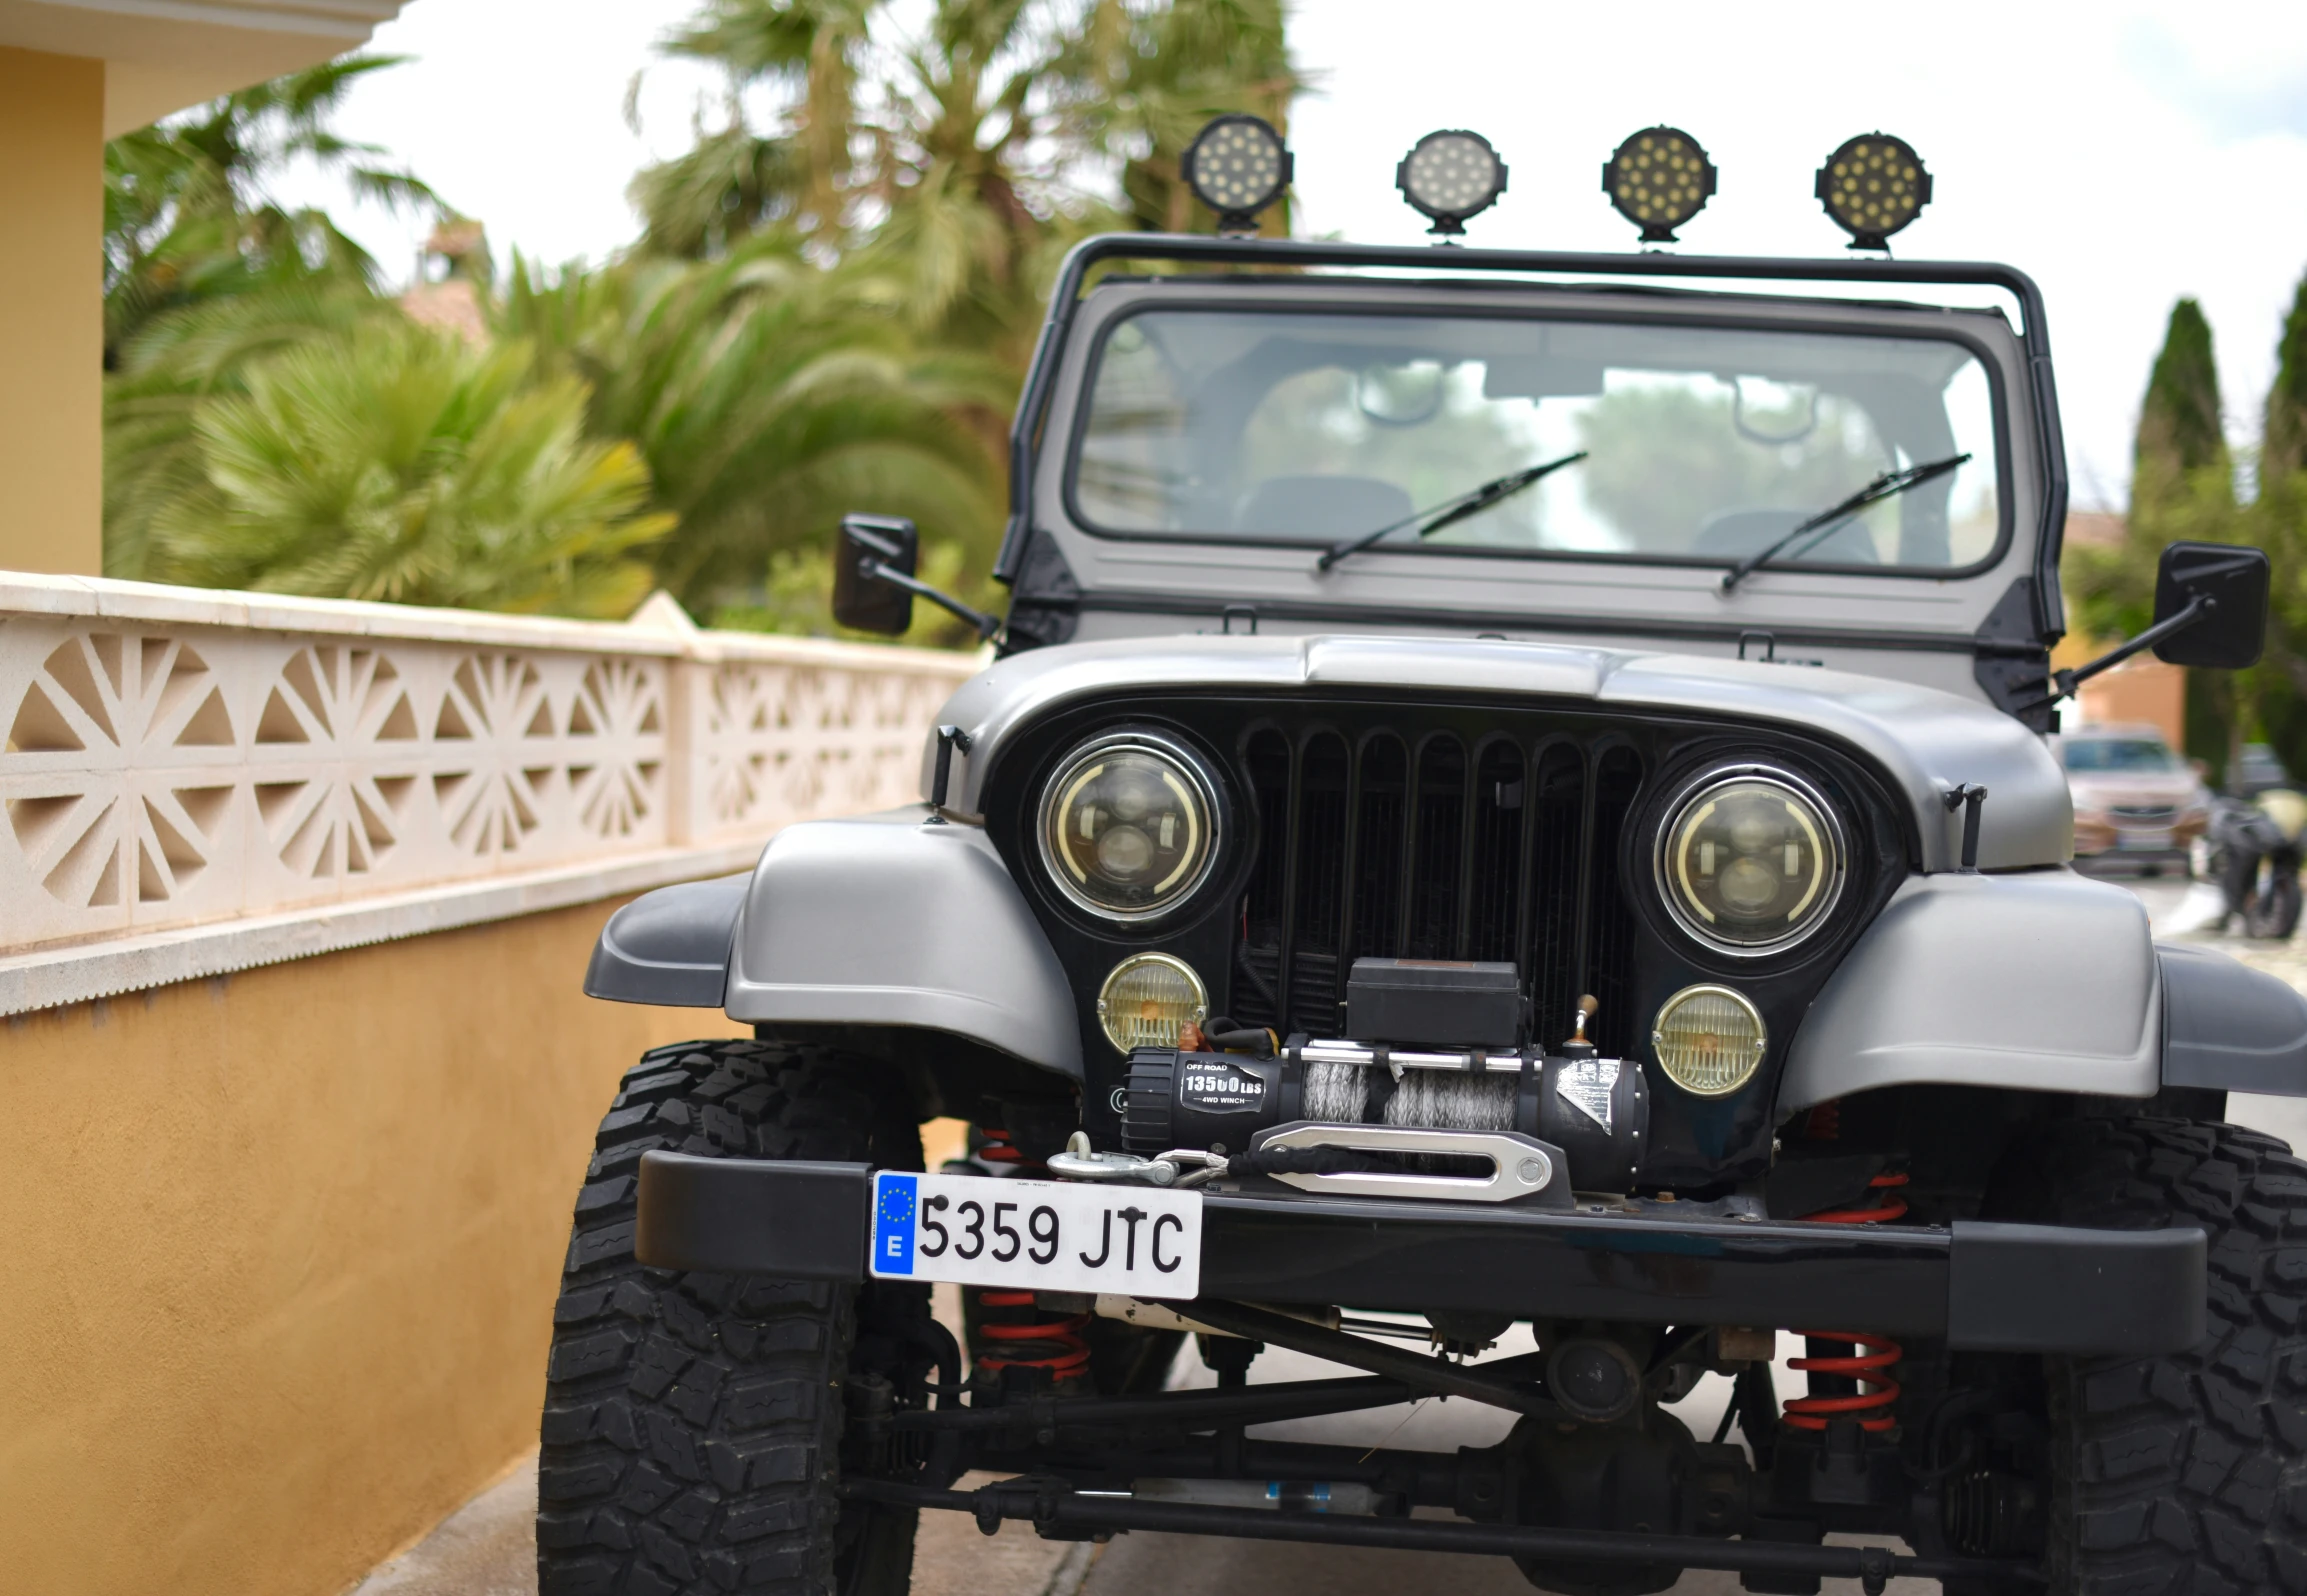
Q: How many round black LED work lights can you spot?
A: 4